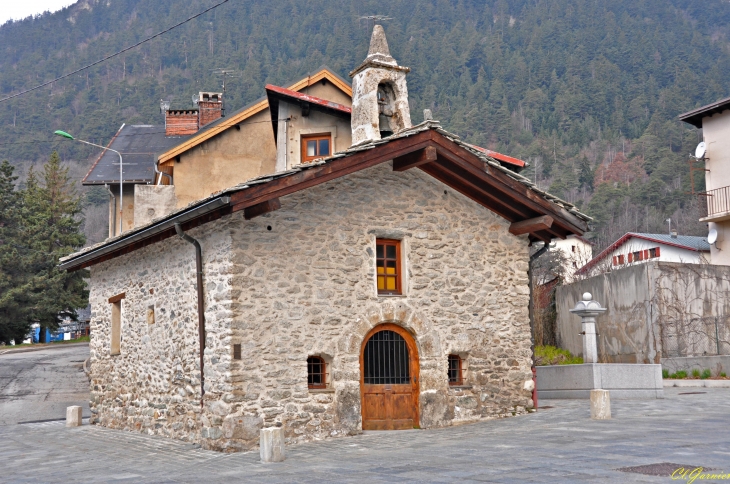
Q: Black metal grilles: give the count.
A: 3